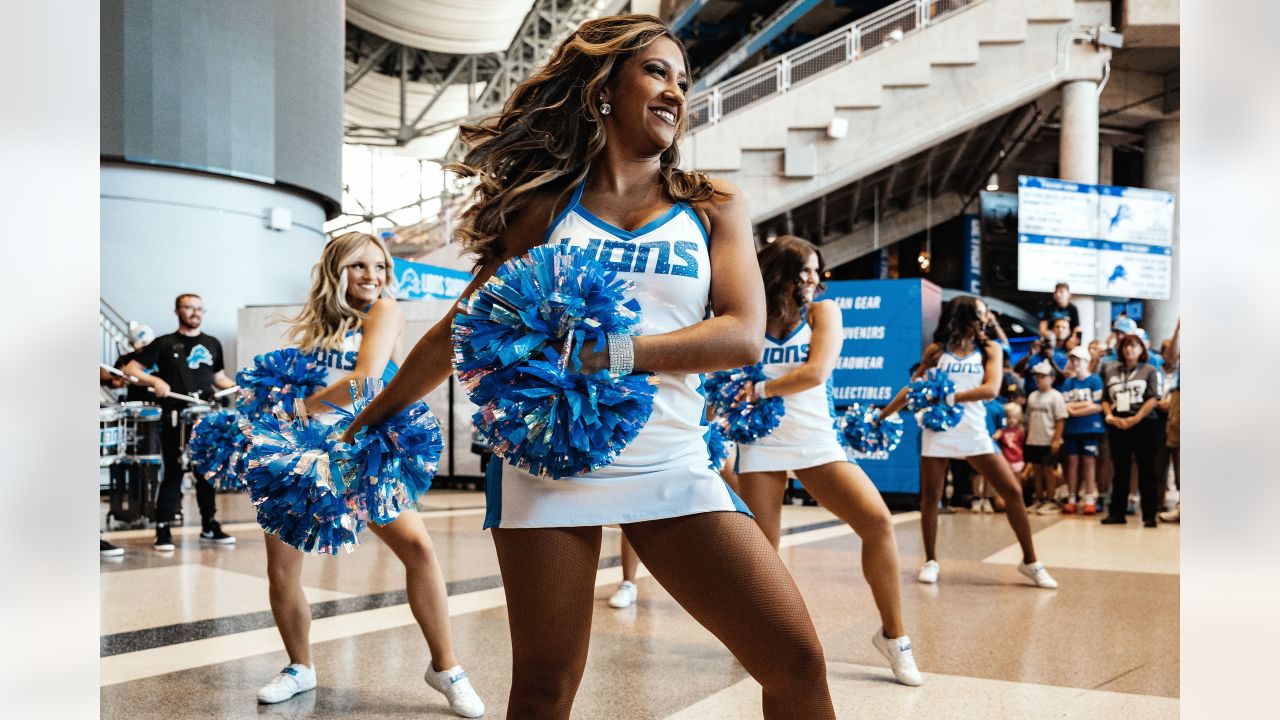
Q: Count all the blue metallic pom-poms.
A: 8